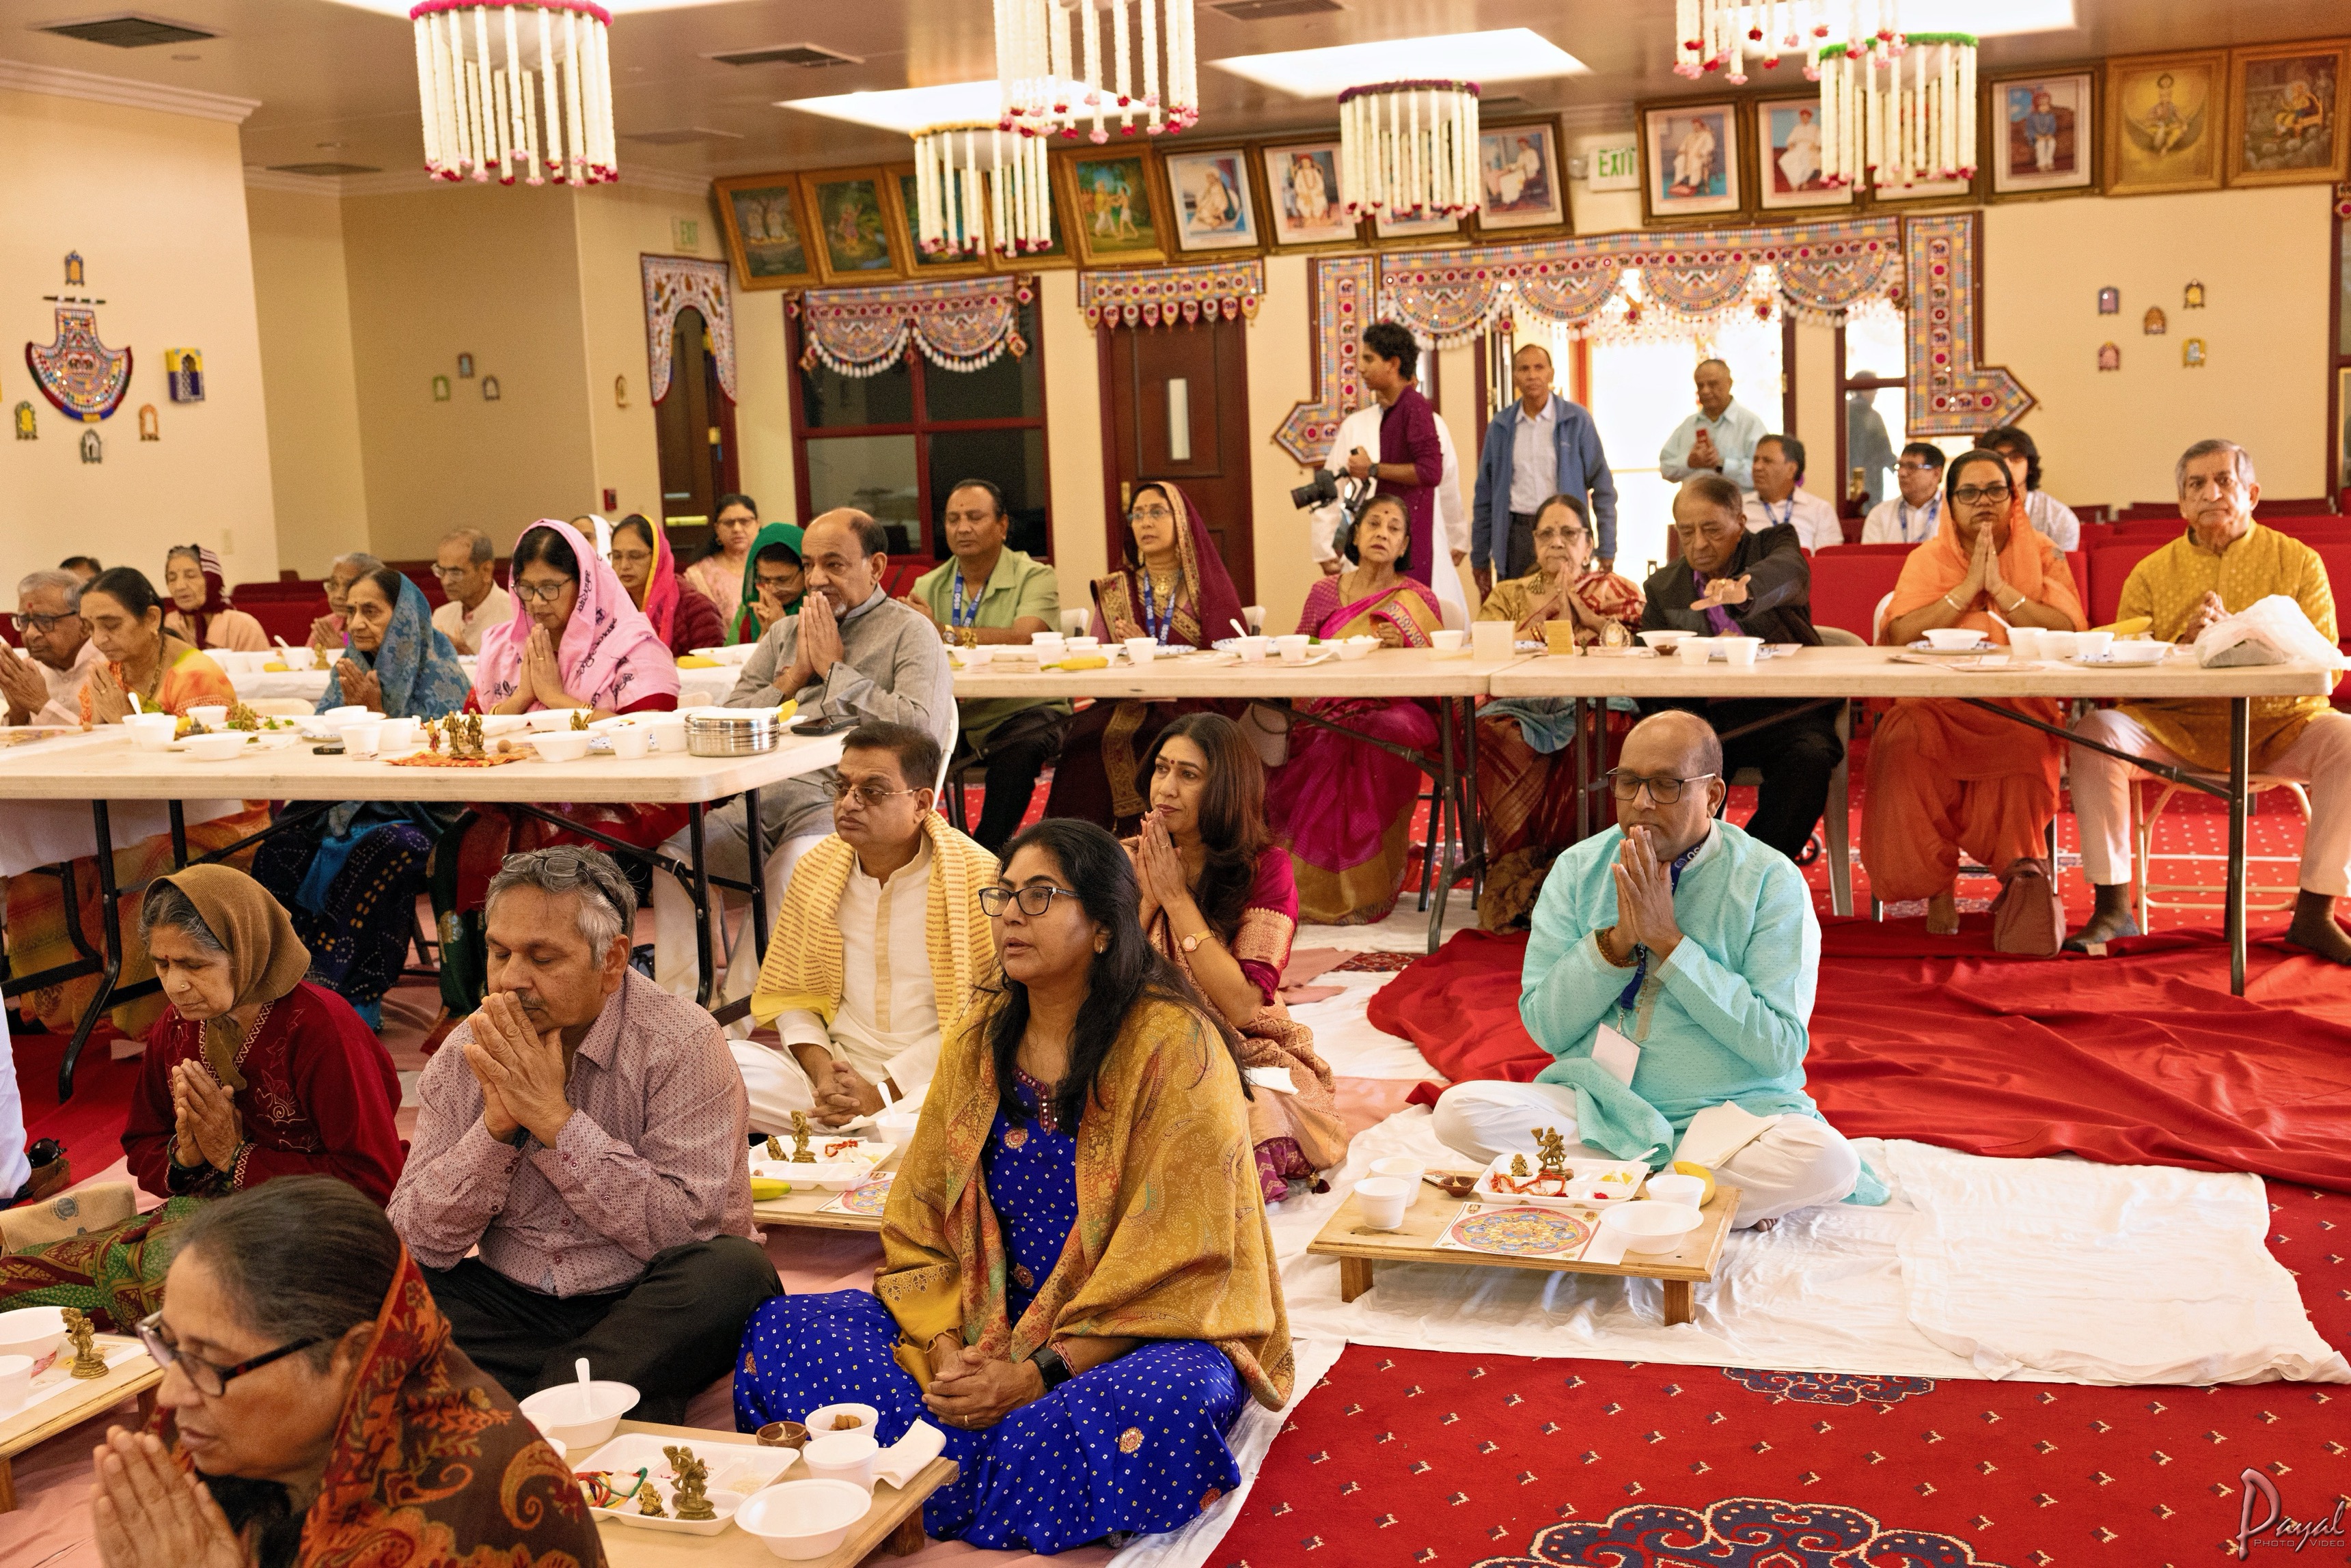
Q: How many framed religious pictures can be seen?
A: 15